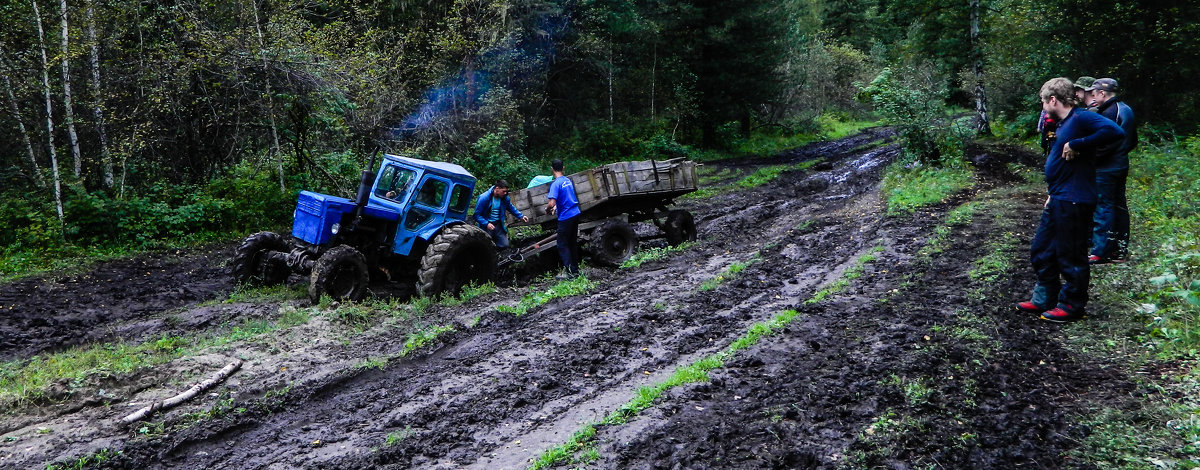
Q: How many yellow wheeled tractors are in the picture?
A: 0